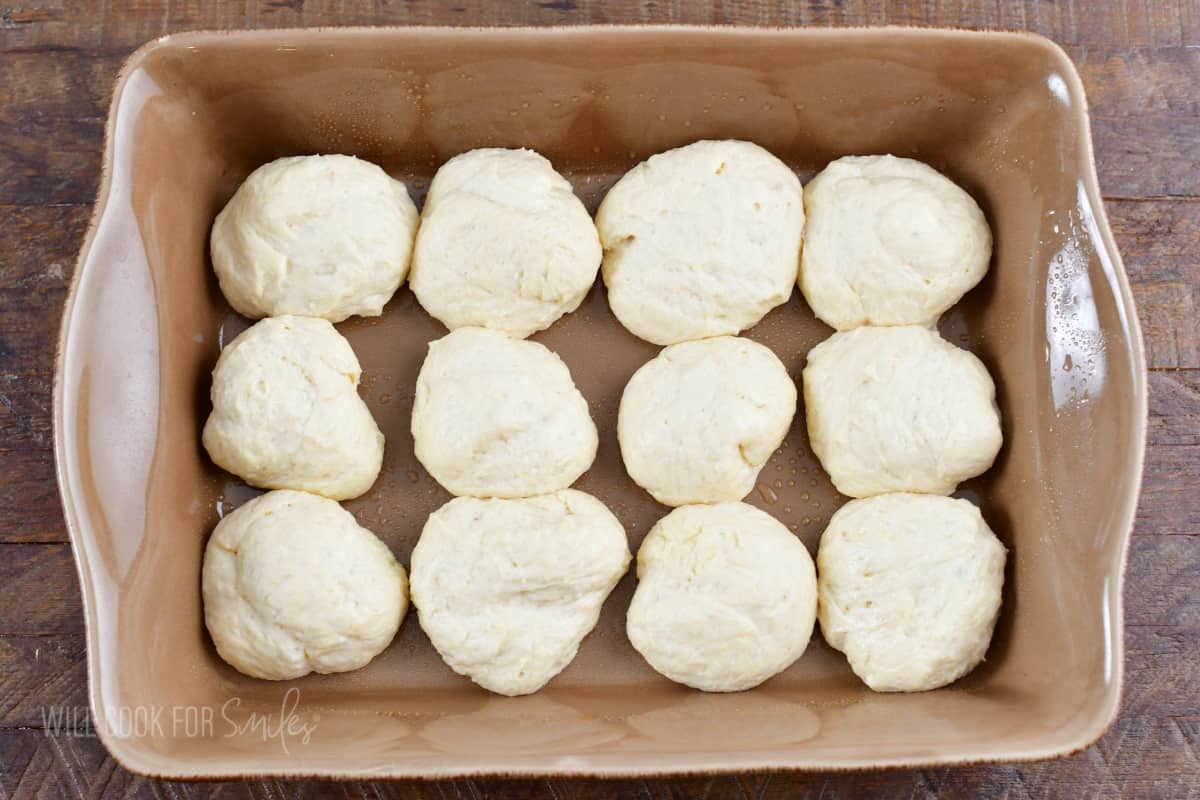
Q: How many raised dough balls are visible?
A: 12